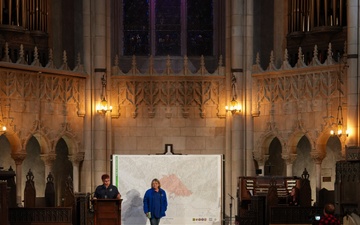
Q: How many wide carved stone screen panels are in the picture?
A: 3